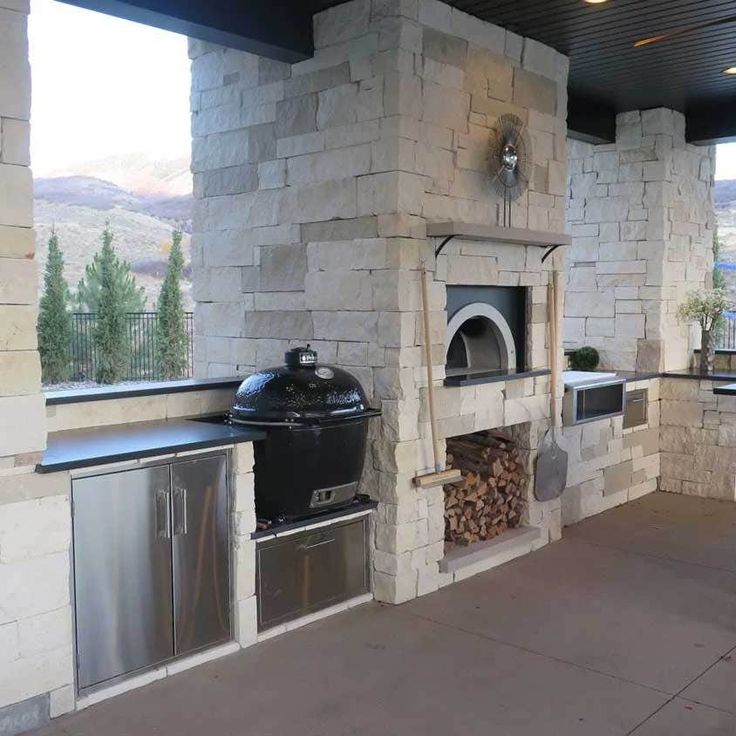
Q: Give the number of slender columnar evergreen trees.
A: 3